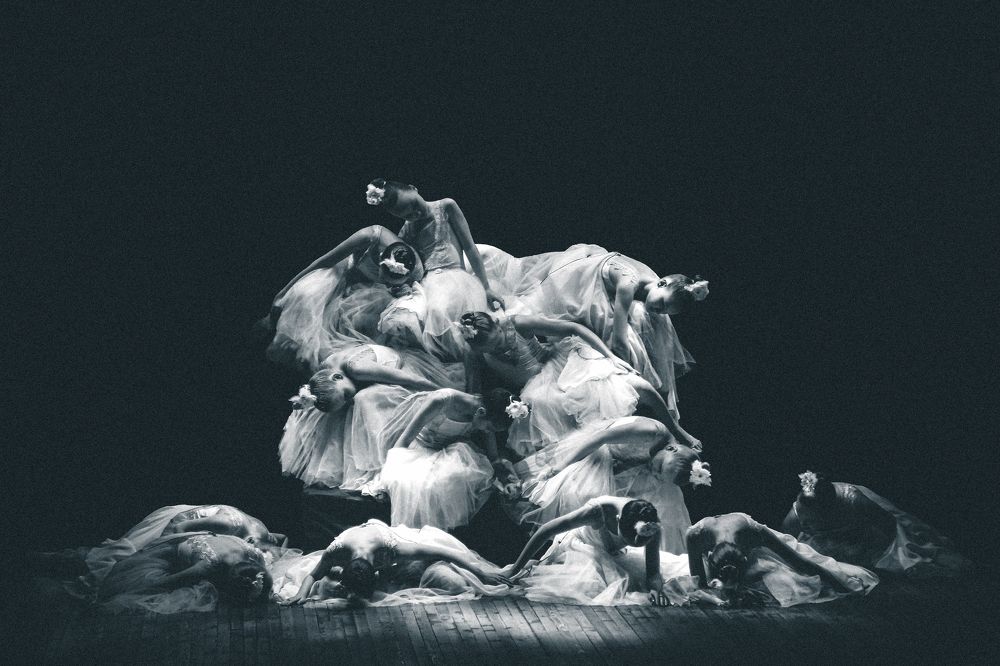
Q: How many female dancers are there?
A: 13